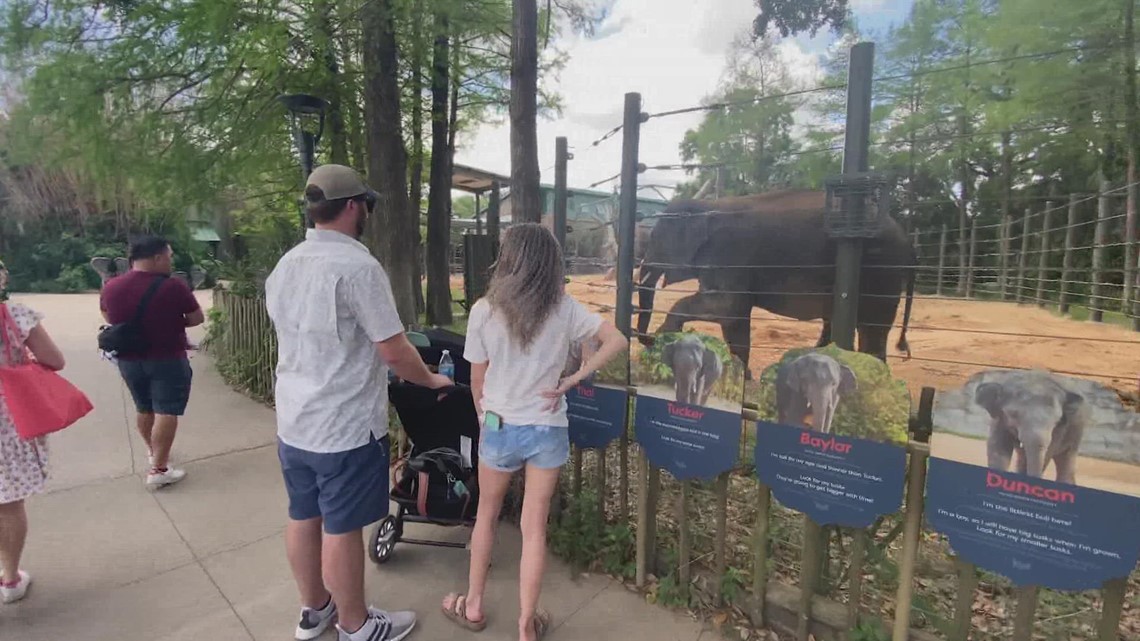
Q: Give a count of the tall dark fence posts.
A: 3